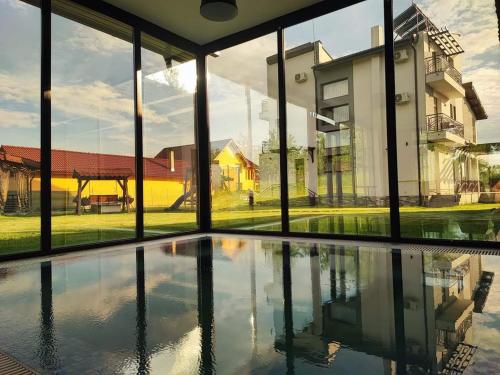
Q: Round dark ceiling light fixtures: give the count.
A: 1